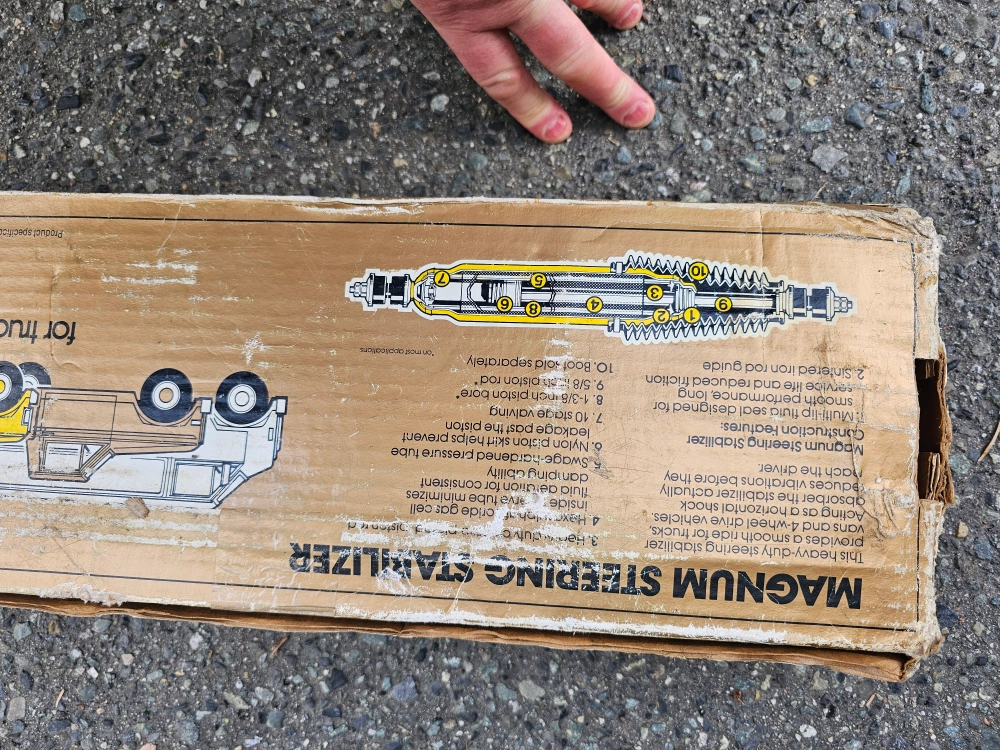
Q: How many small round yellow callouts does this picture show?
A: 10